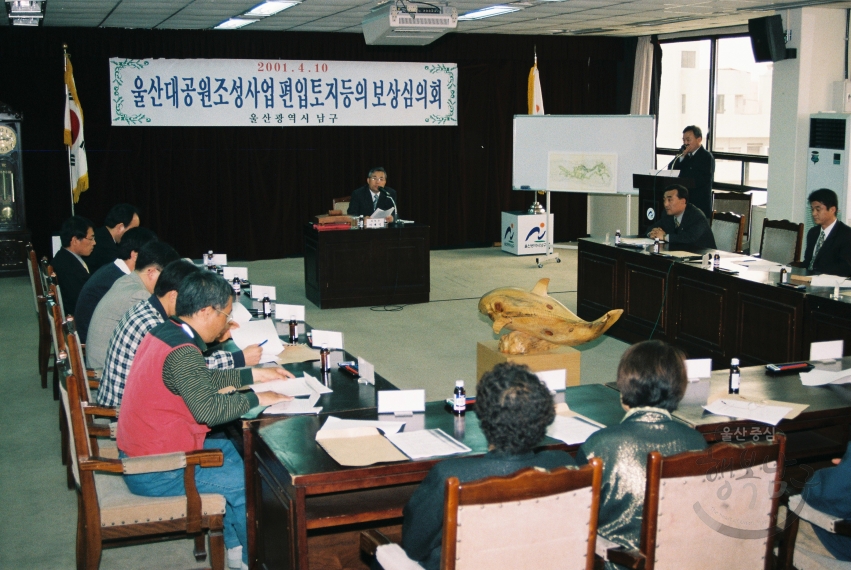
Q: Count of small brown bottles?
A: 13